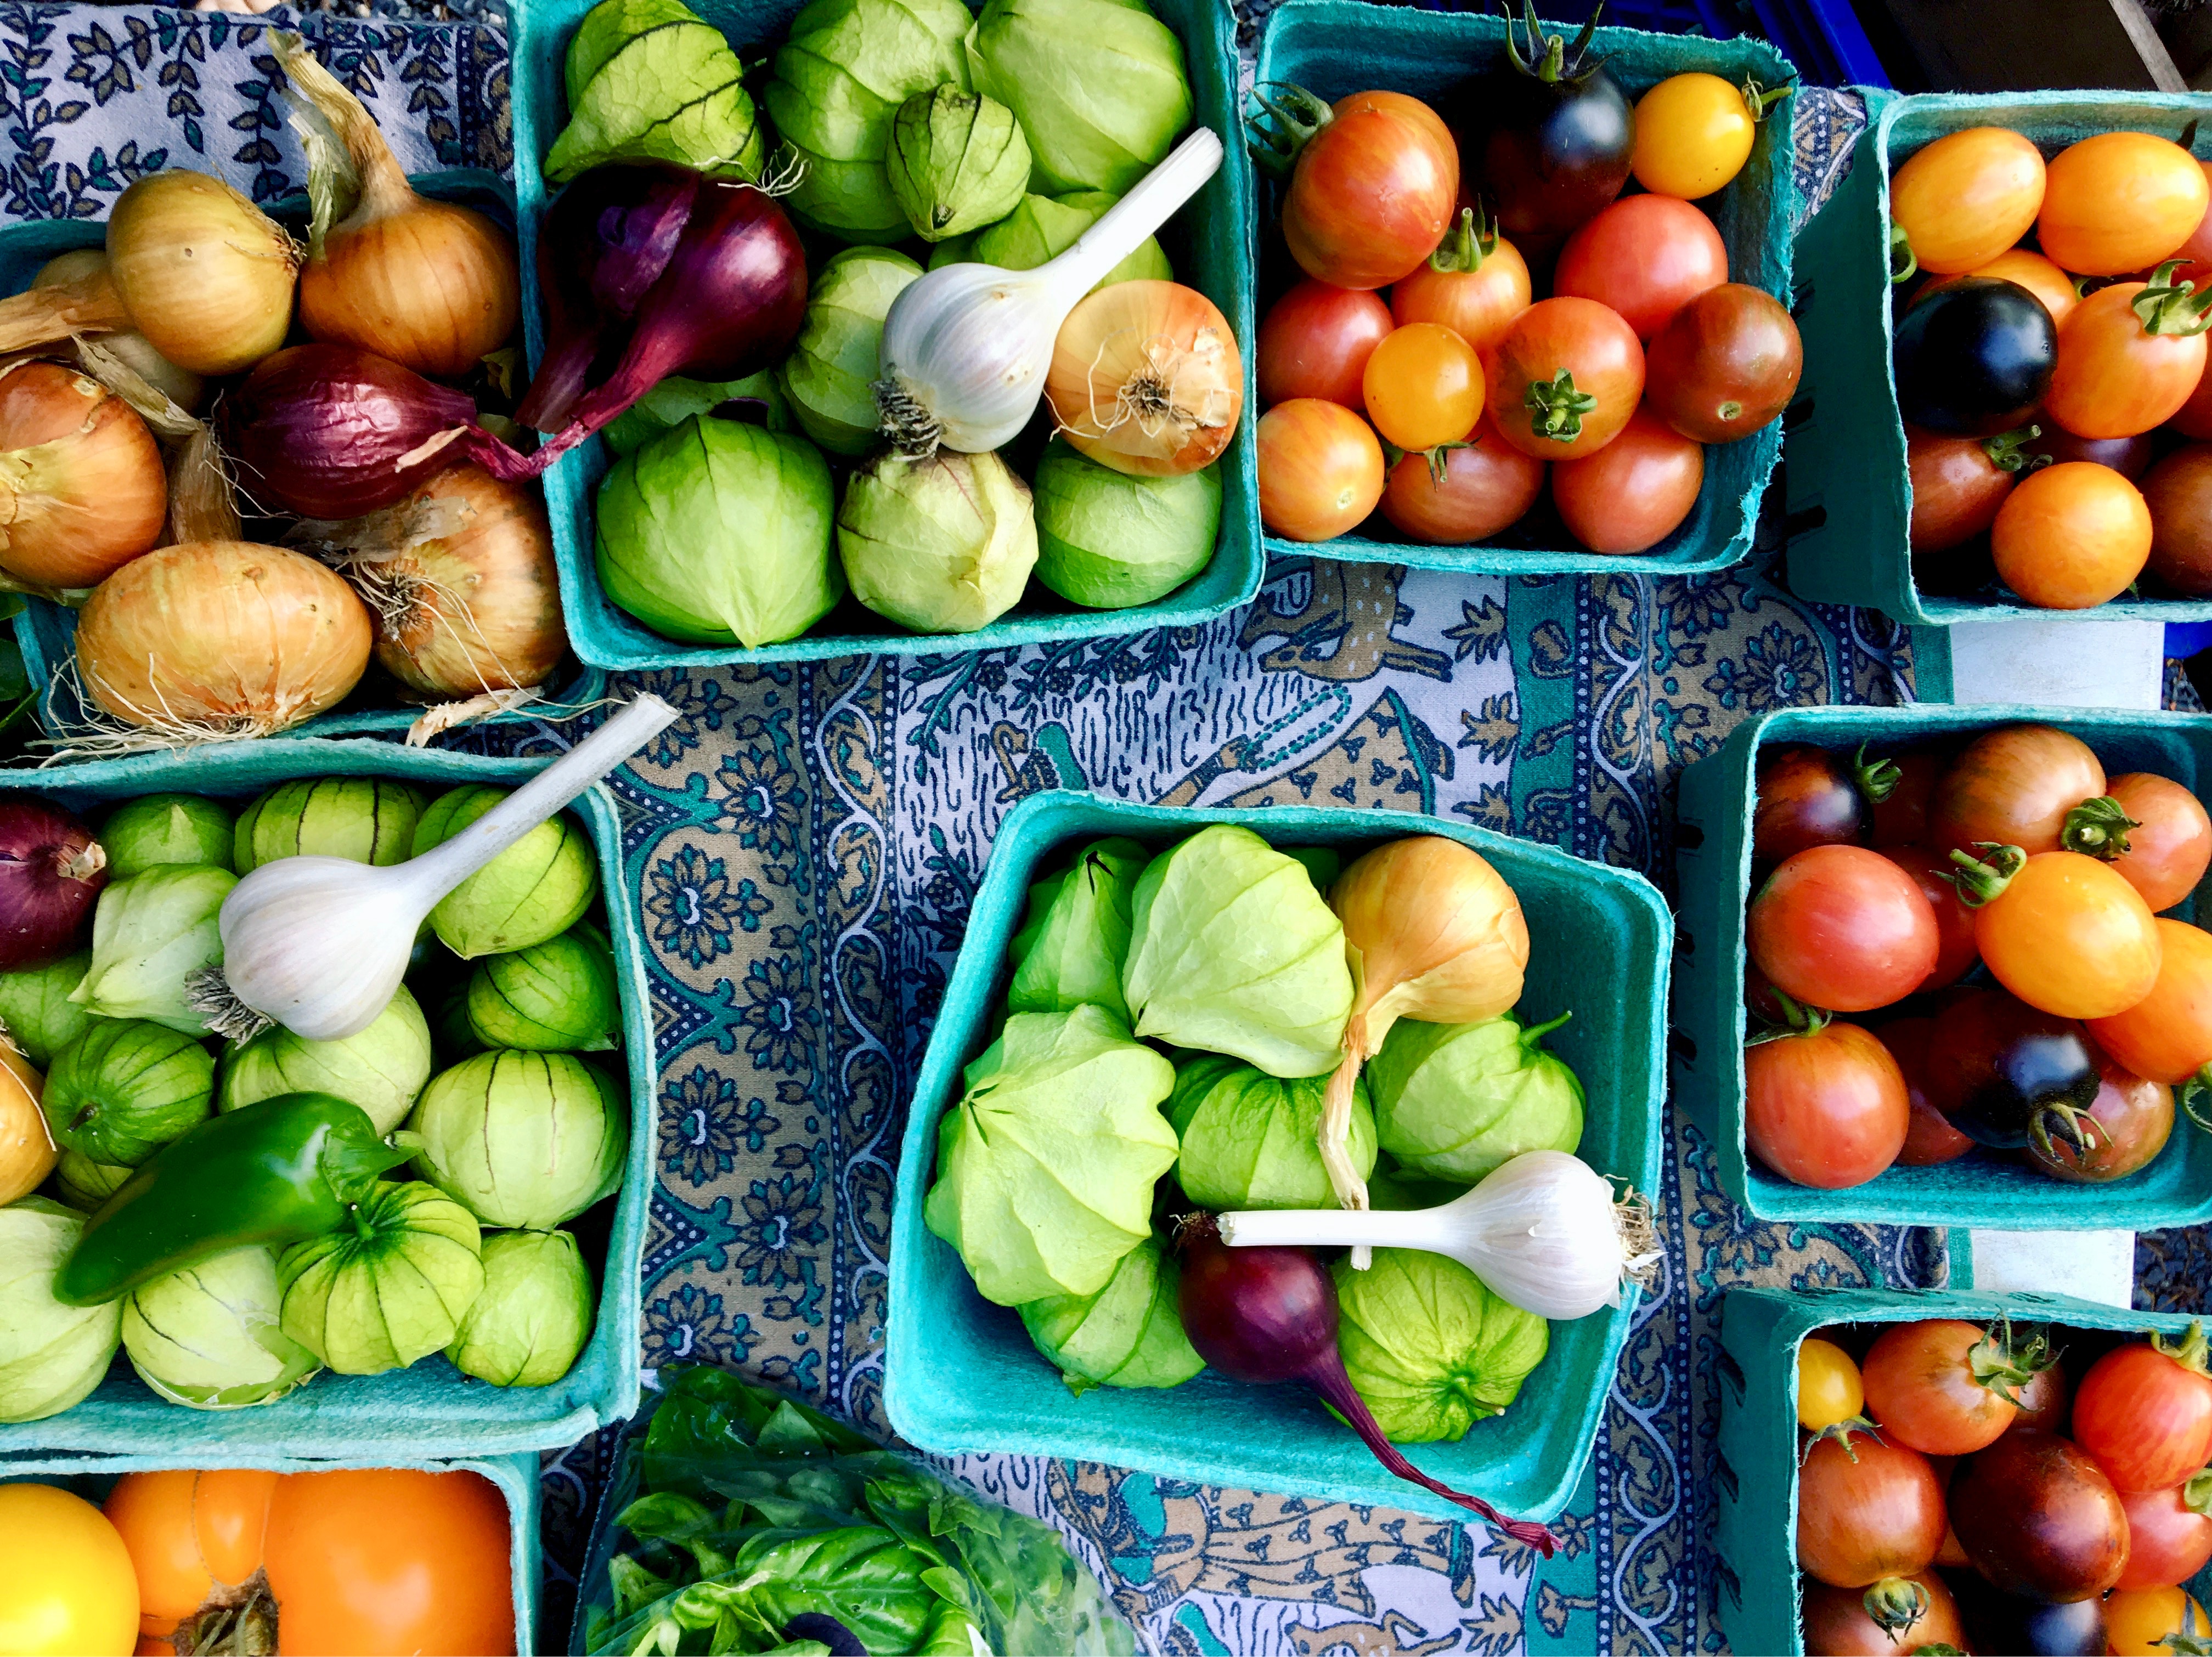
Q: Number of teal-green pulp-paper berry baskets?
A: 9